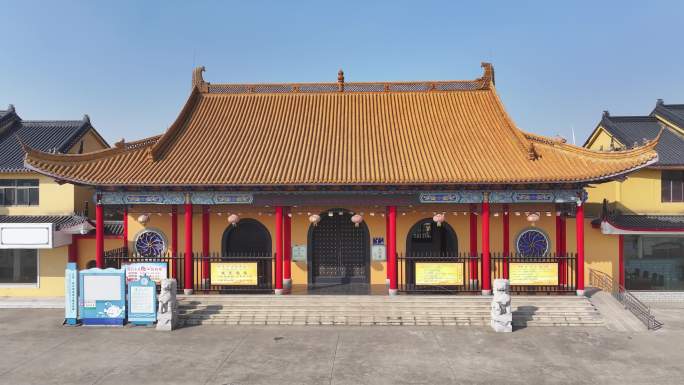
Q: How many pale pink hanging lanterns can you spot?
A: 6